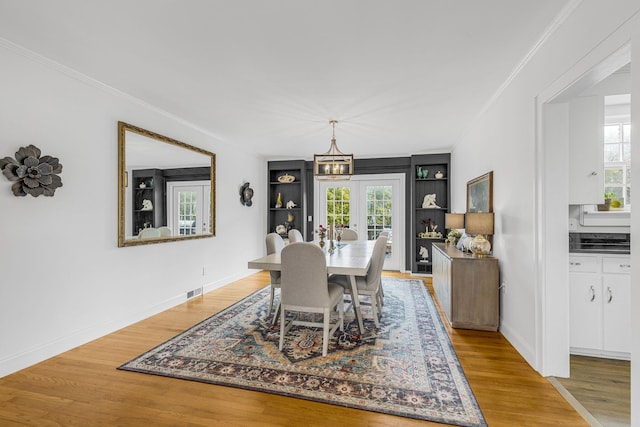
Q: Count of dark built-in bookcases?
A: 2